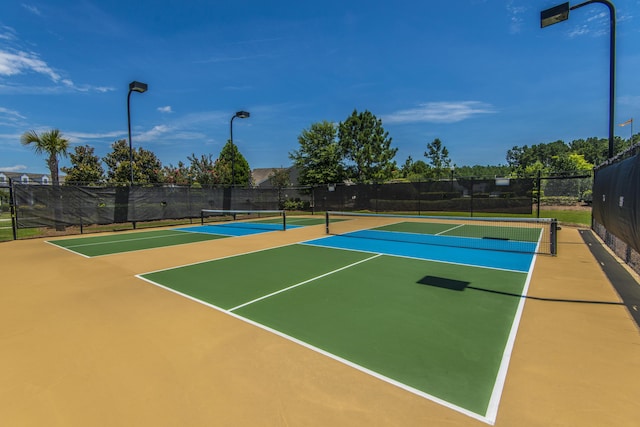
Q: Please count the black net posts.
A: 4